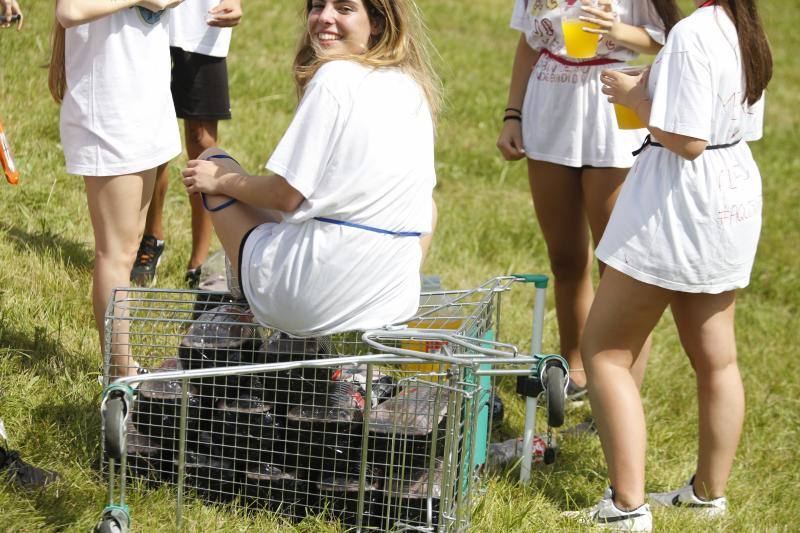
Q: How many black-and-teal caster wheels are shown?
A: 3